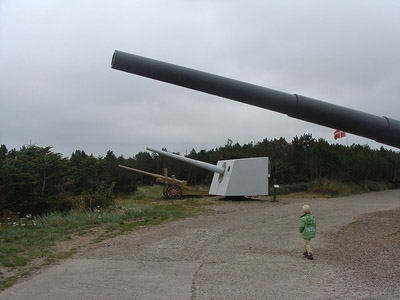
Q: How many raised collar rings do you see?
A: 2